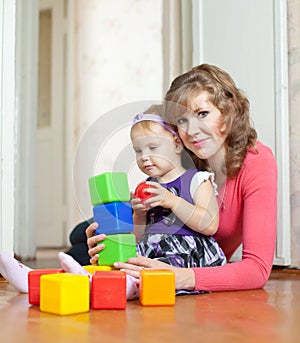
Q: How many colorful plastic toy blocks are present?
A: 8